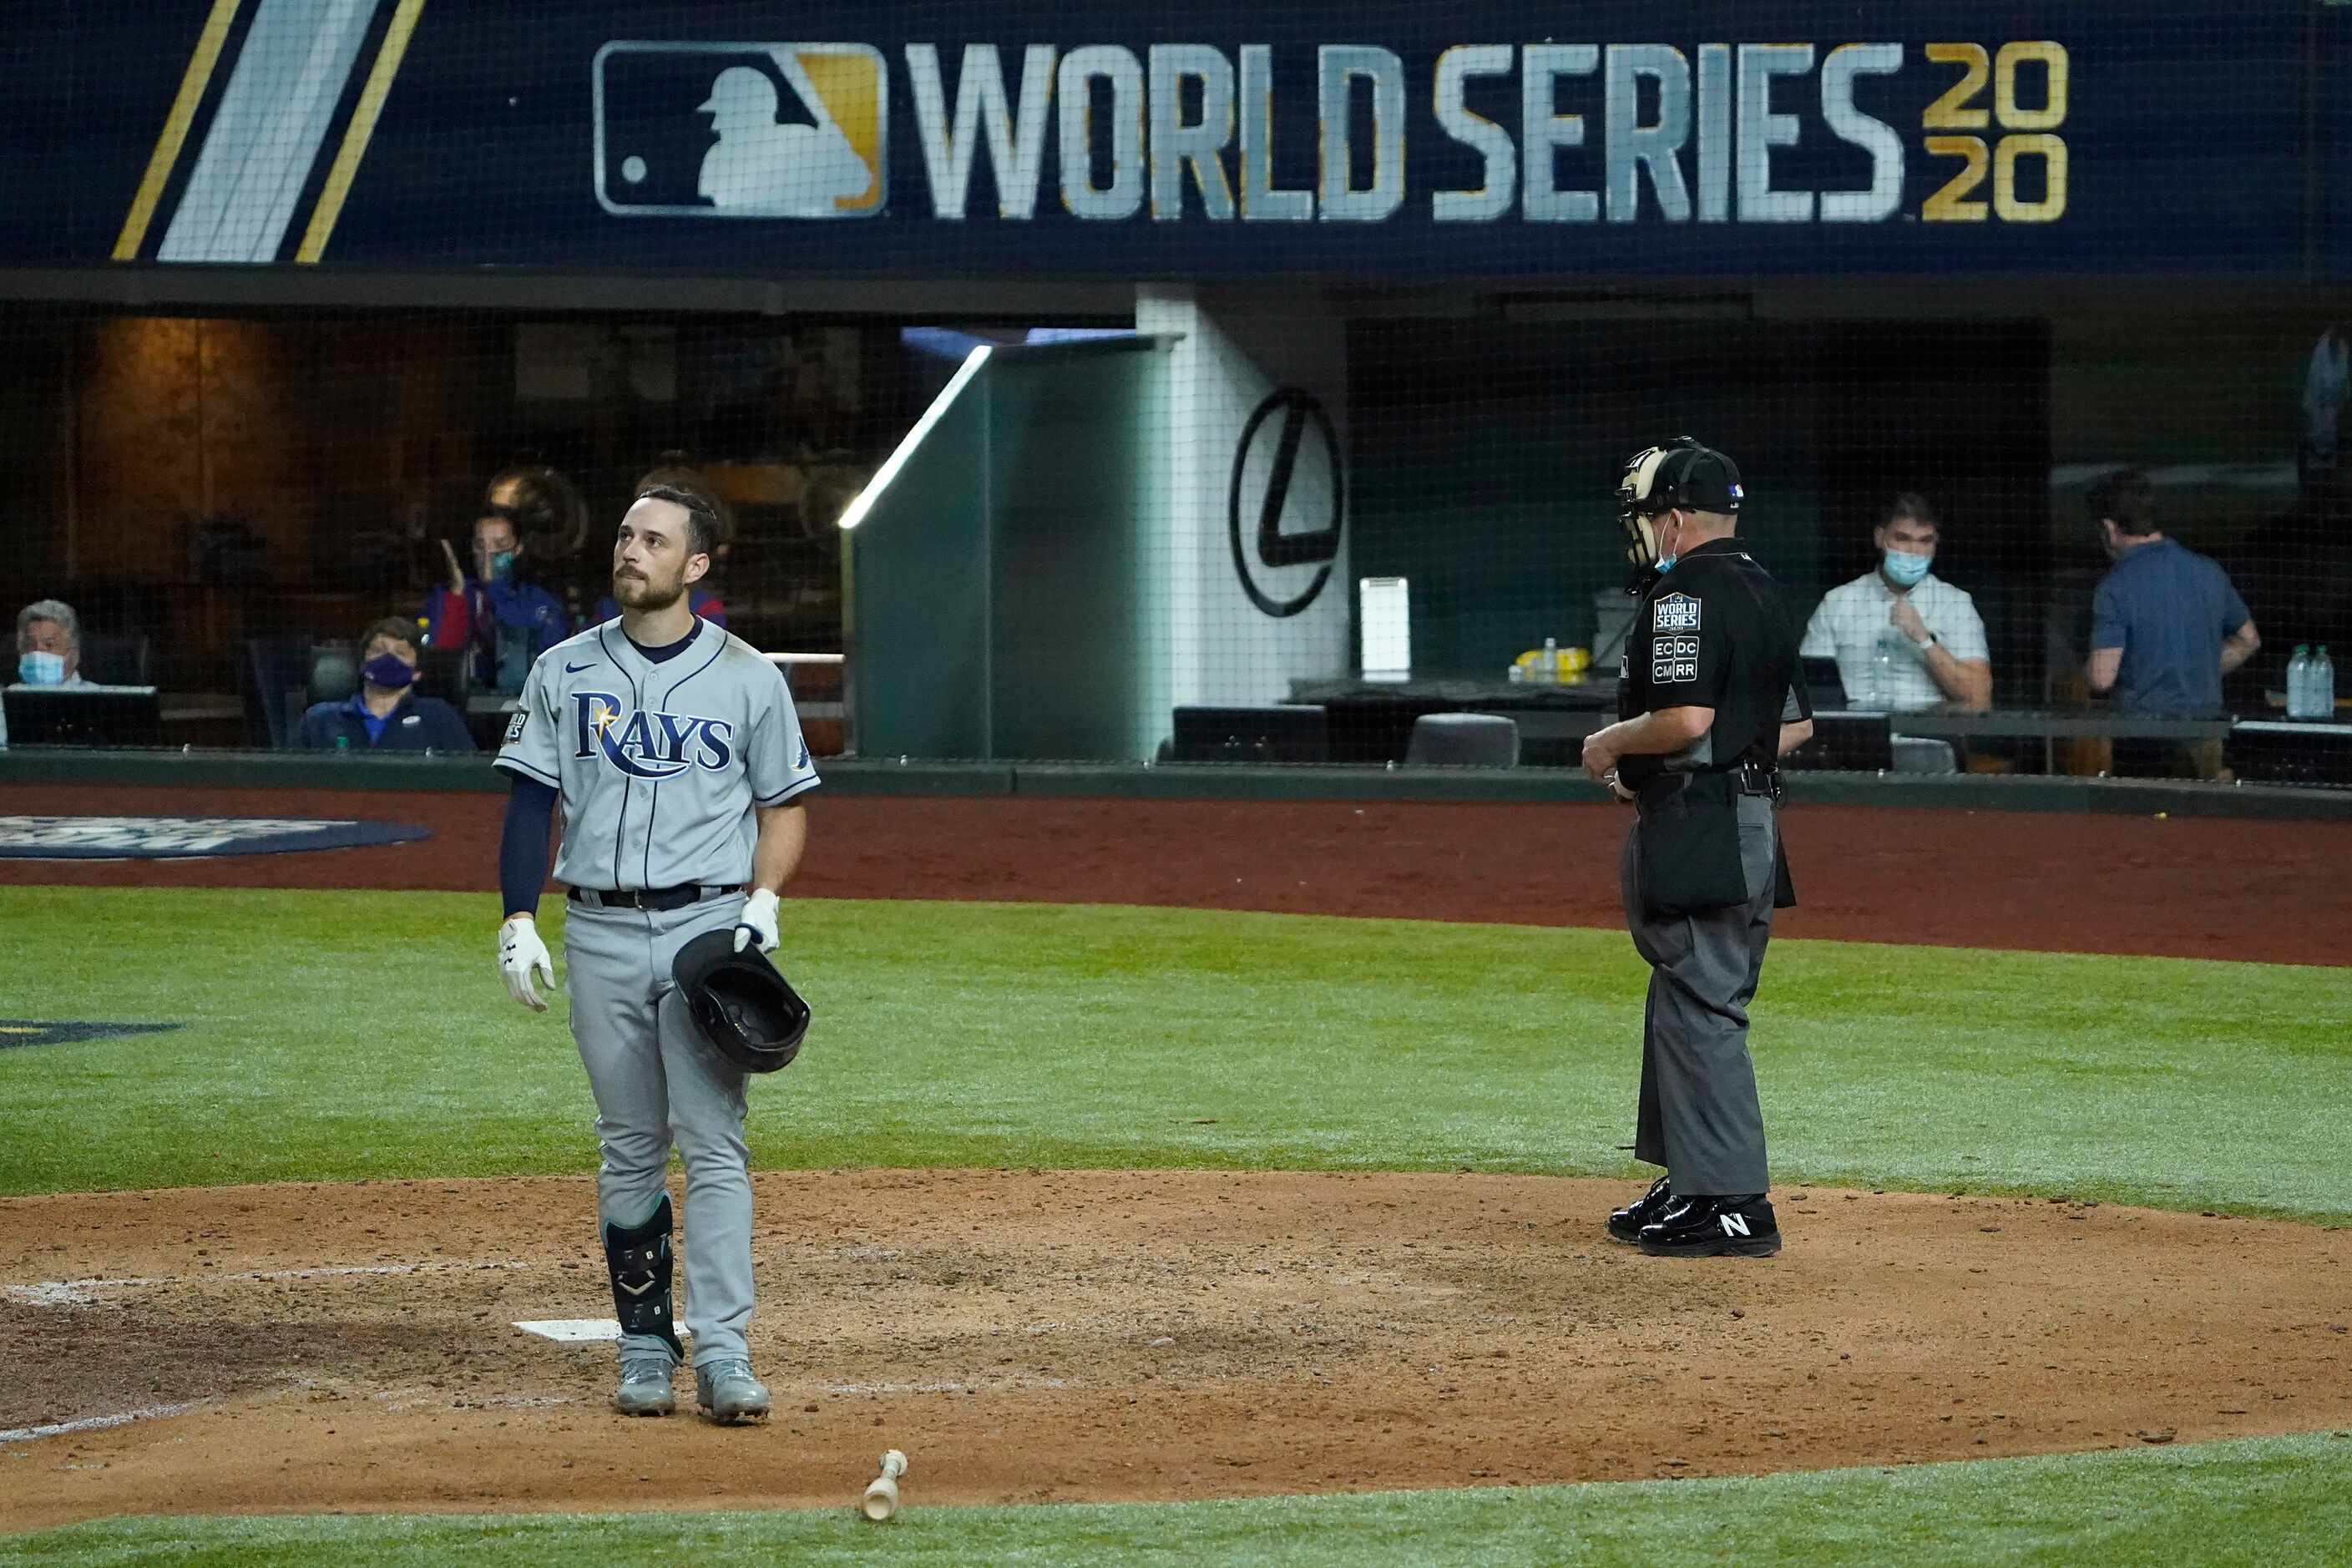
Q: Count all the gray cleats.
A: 2